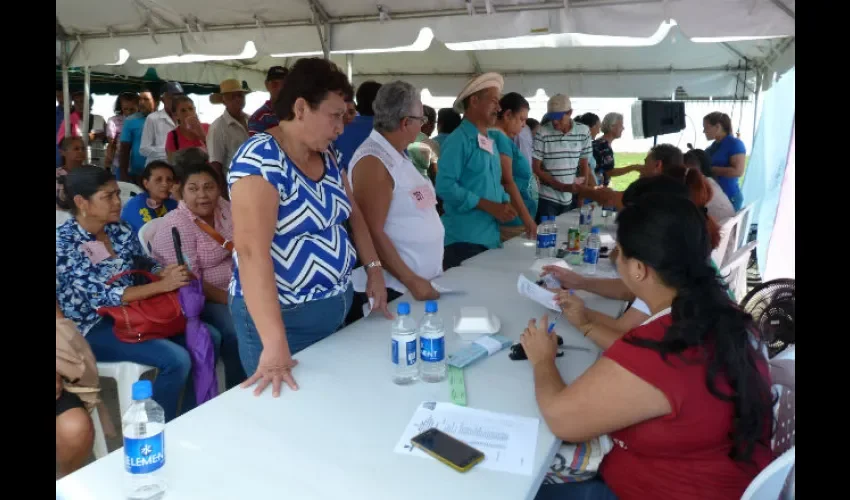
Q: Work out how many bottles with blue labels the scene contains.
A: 7